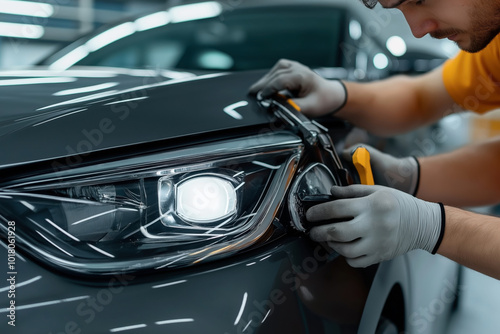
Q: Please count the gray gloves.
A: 3